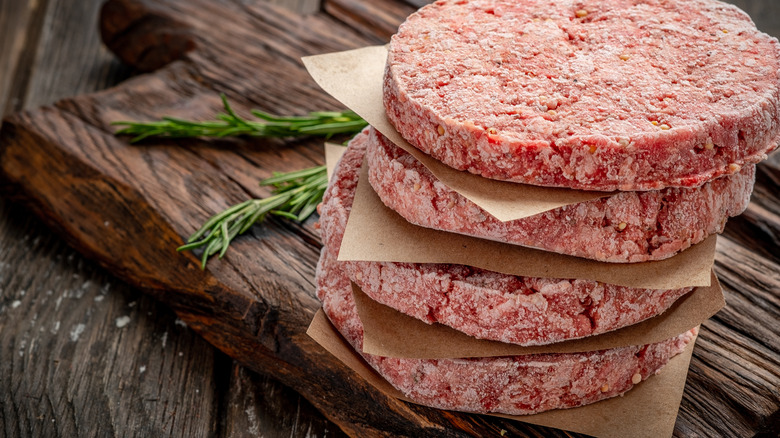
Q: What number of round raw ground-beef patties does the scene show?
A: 4